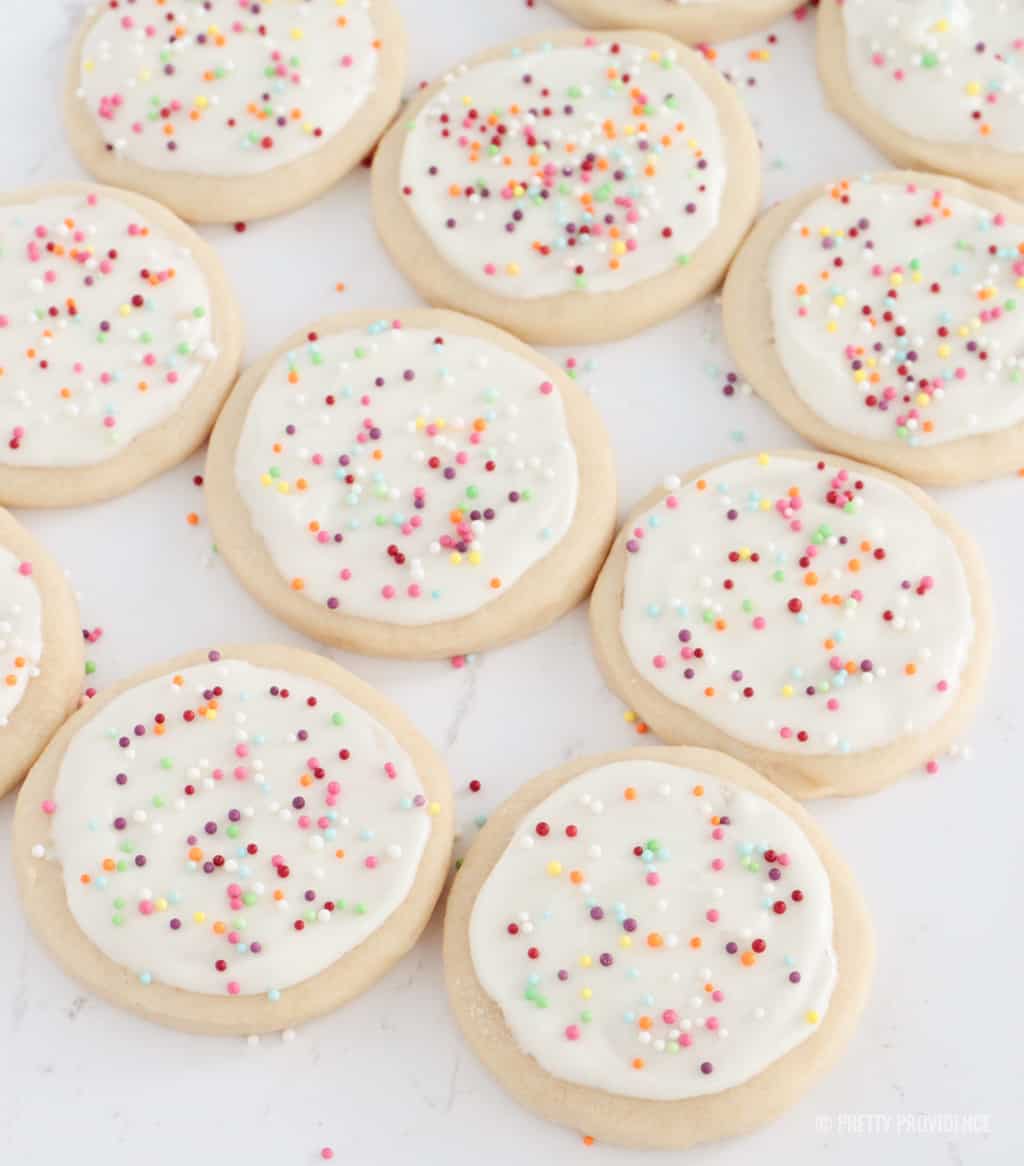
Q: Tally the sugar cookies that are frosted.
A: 11